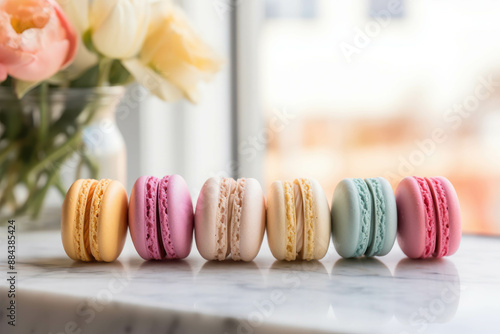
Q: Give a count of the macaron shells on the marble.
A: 12